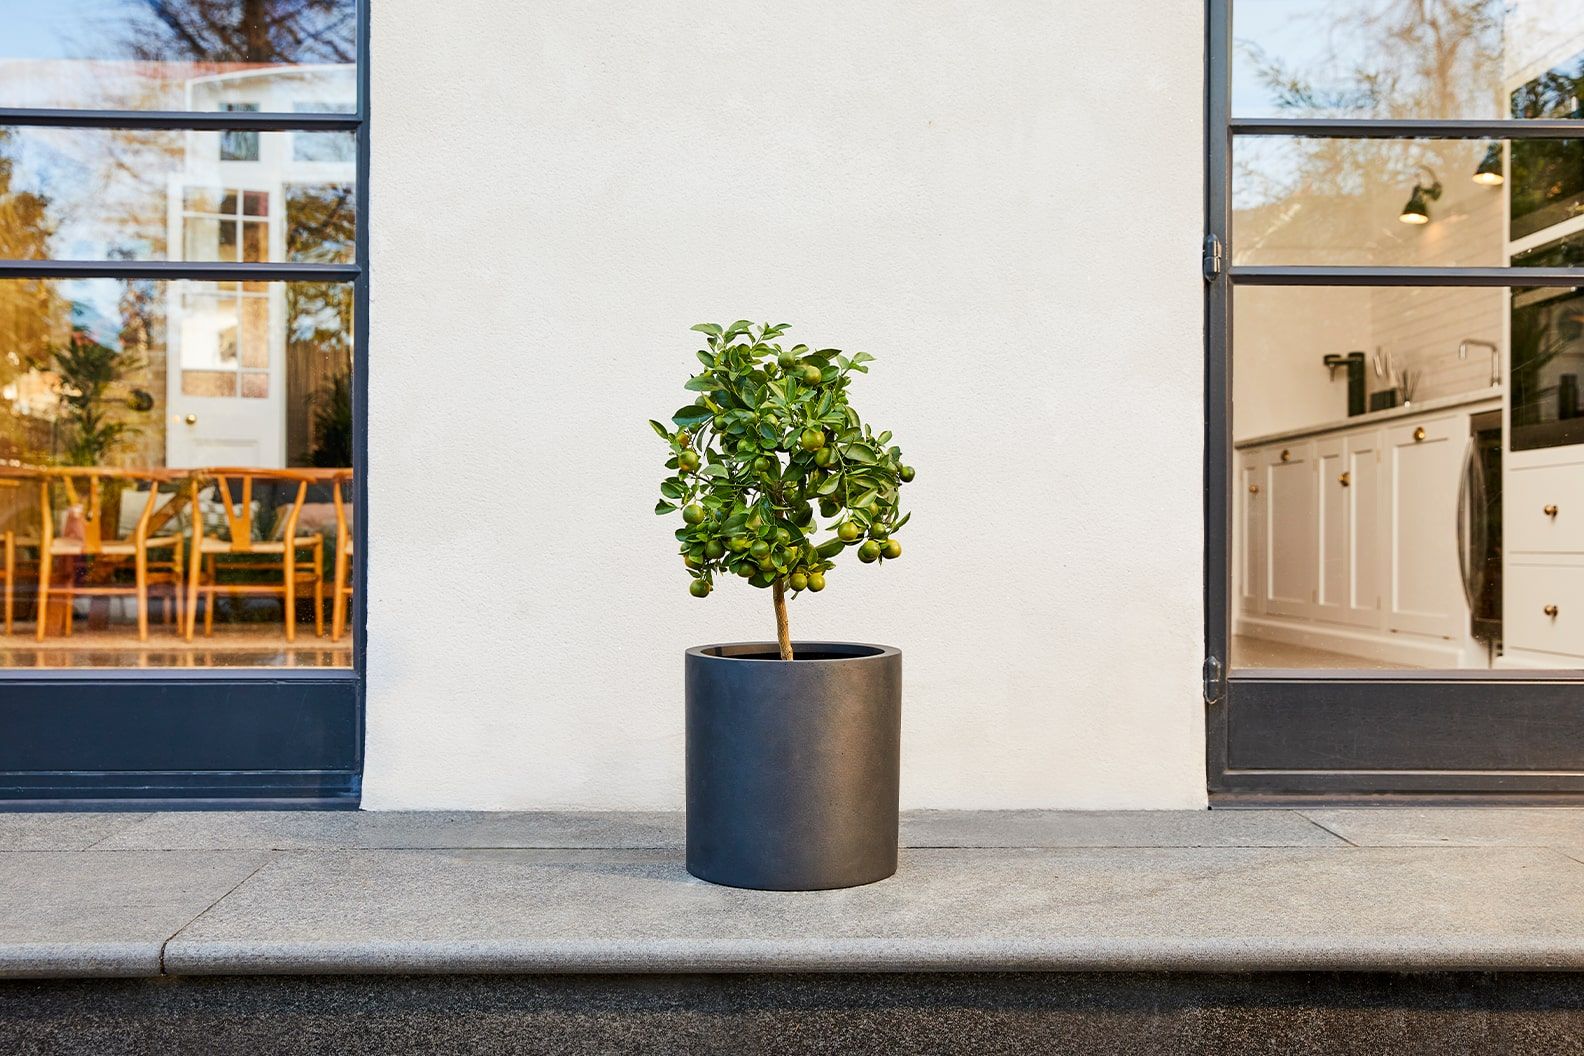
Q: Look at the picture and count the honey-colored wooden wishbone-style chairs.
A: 4